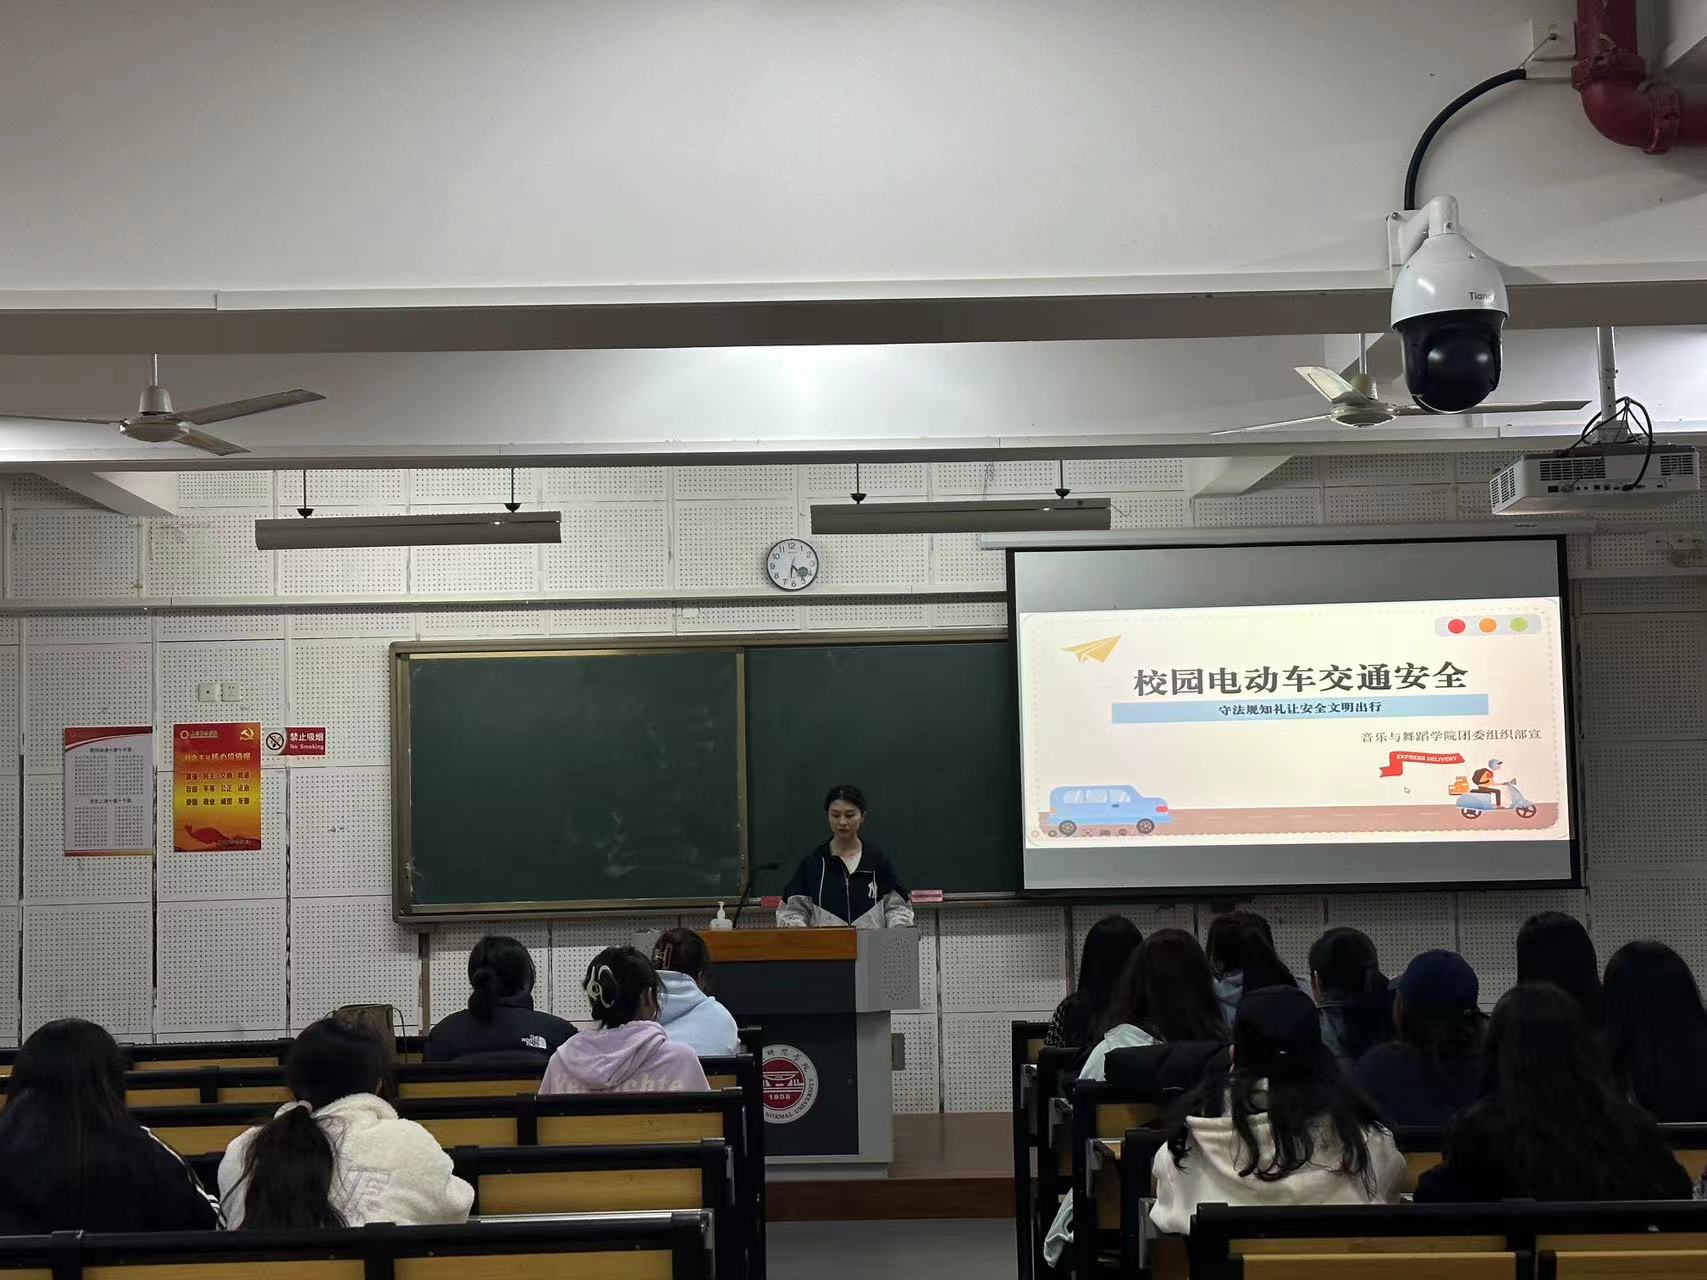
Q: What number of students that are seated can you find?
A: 14